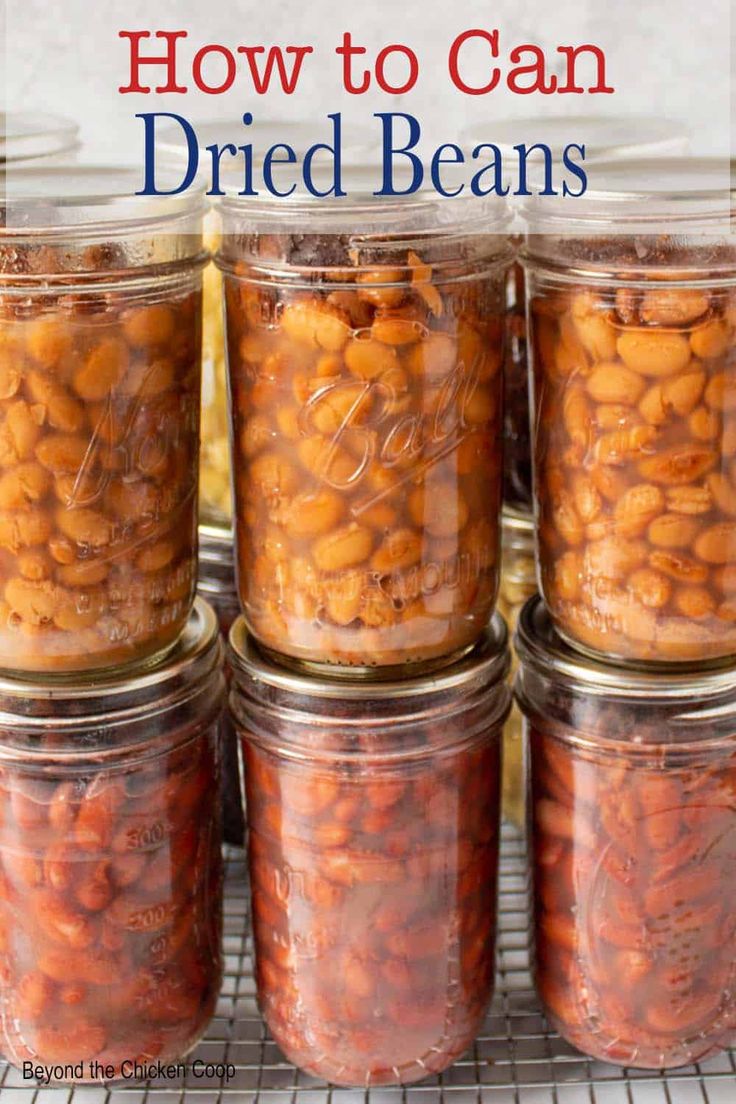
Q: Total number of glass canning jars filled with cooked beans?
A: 6